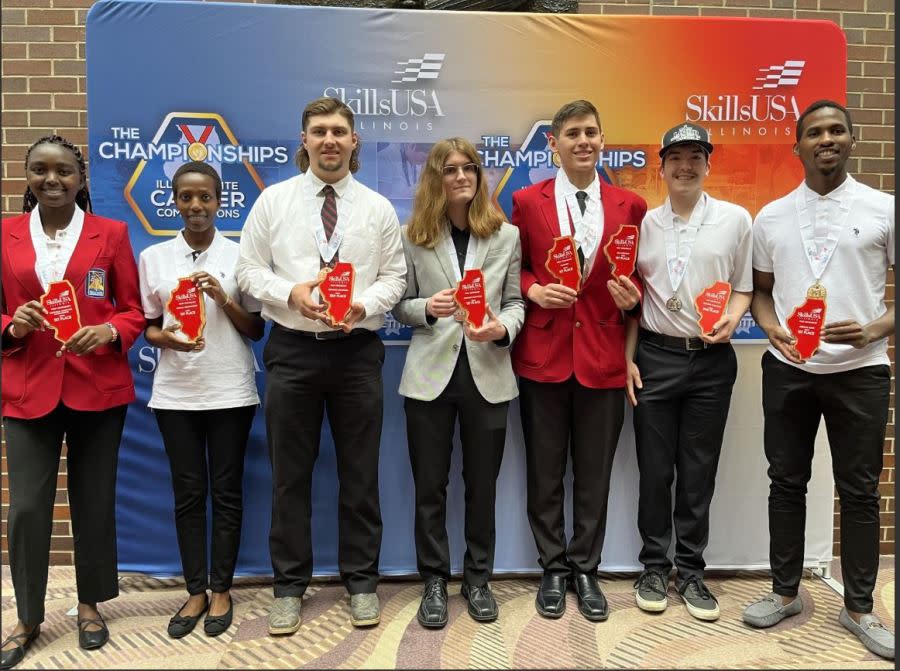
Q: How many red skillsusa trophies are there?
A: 8